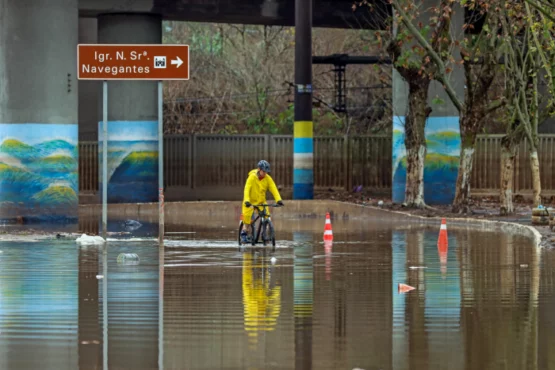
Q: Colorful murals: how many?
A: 3